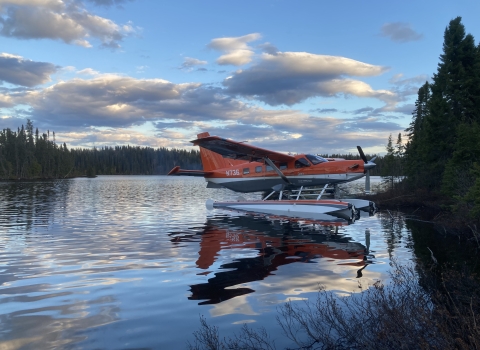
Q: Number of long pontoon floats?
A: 2